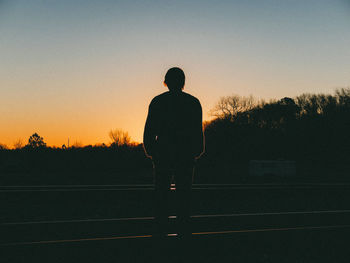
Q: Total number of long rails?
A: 4